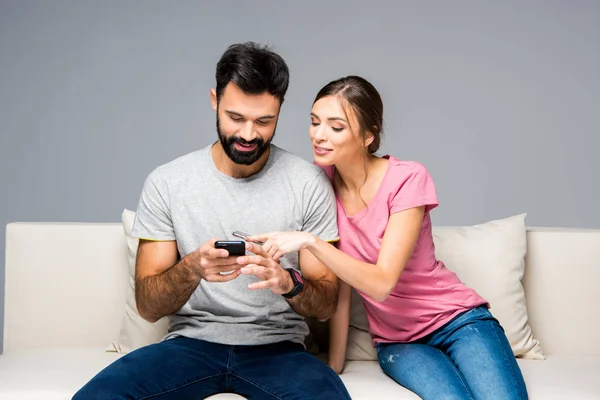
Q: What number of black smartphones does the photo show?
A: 1